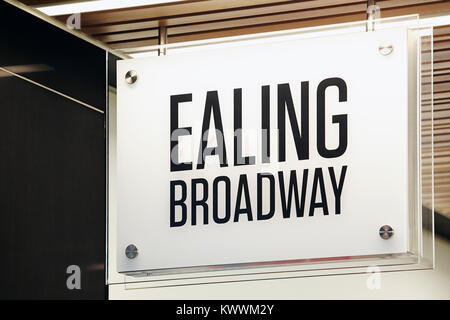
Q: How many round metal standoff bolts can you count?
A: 4